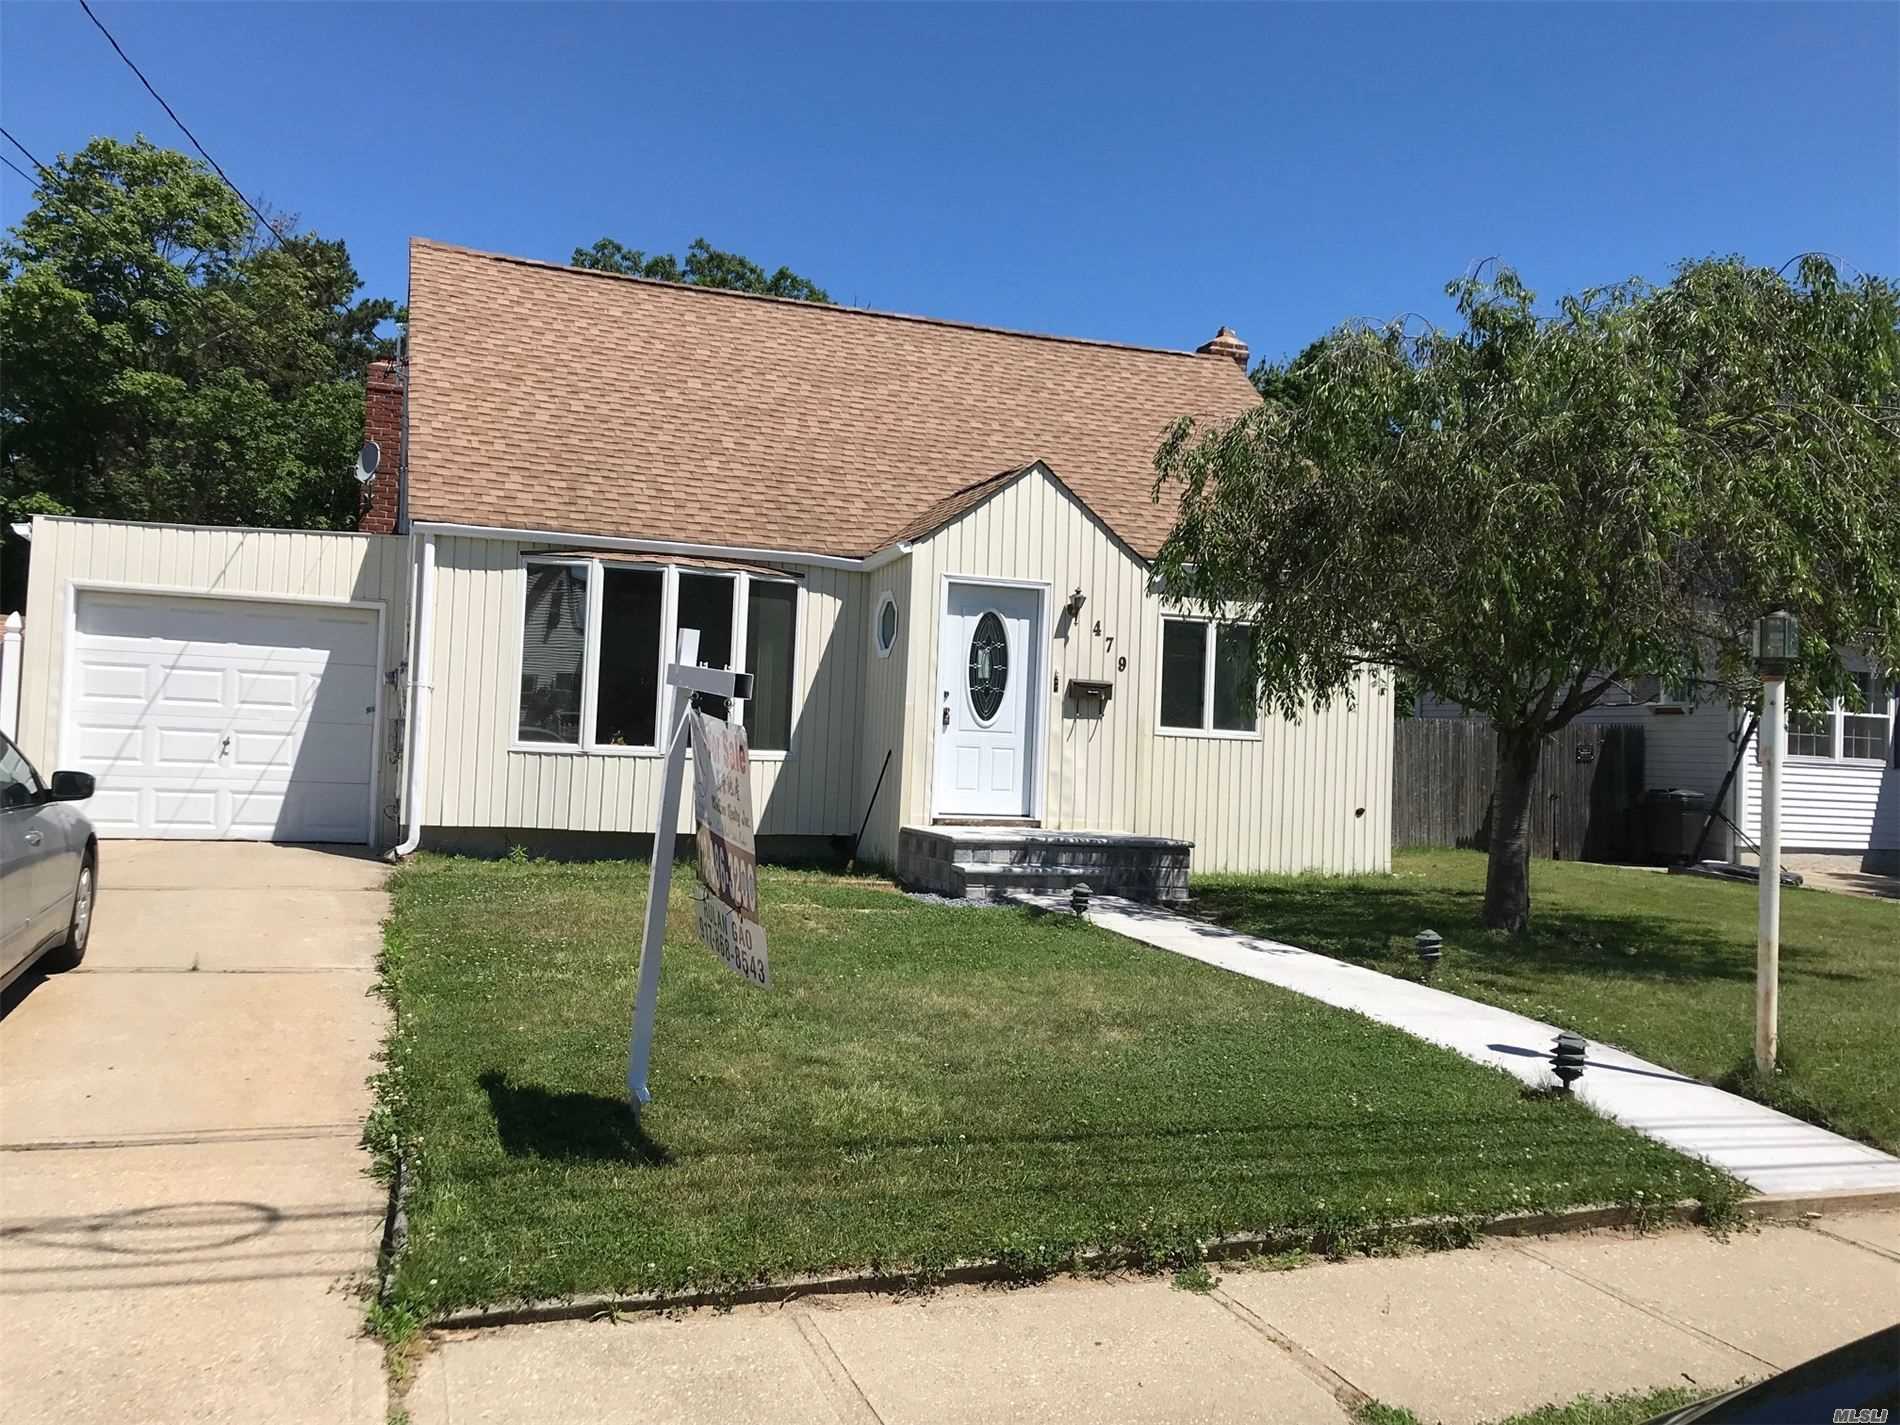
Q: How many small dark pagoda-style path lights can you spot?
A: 3